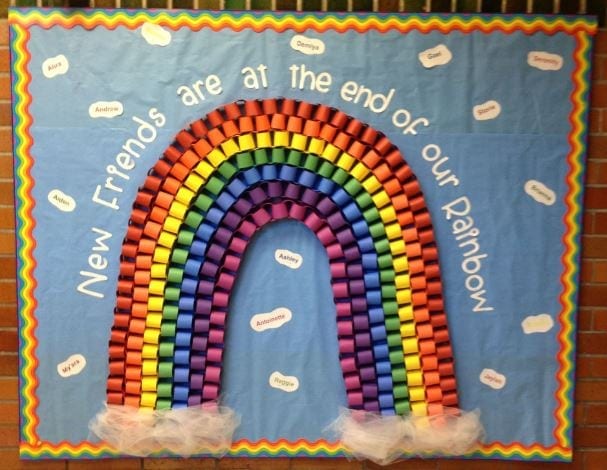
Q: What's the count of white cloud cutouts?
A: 15